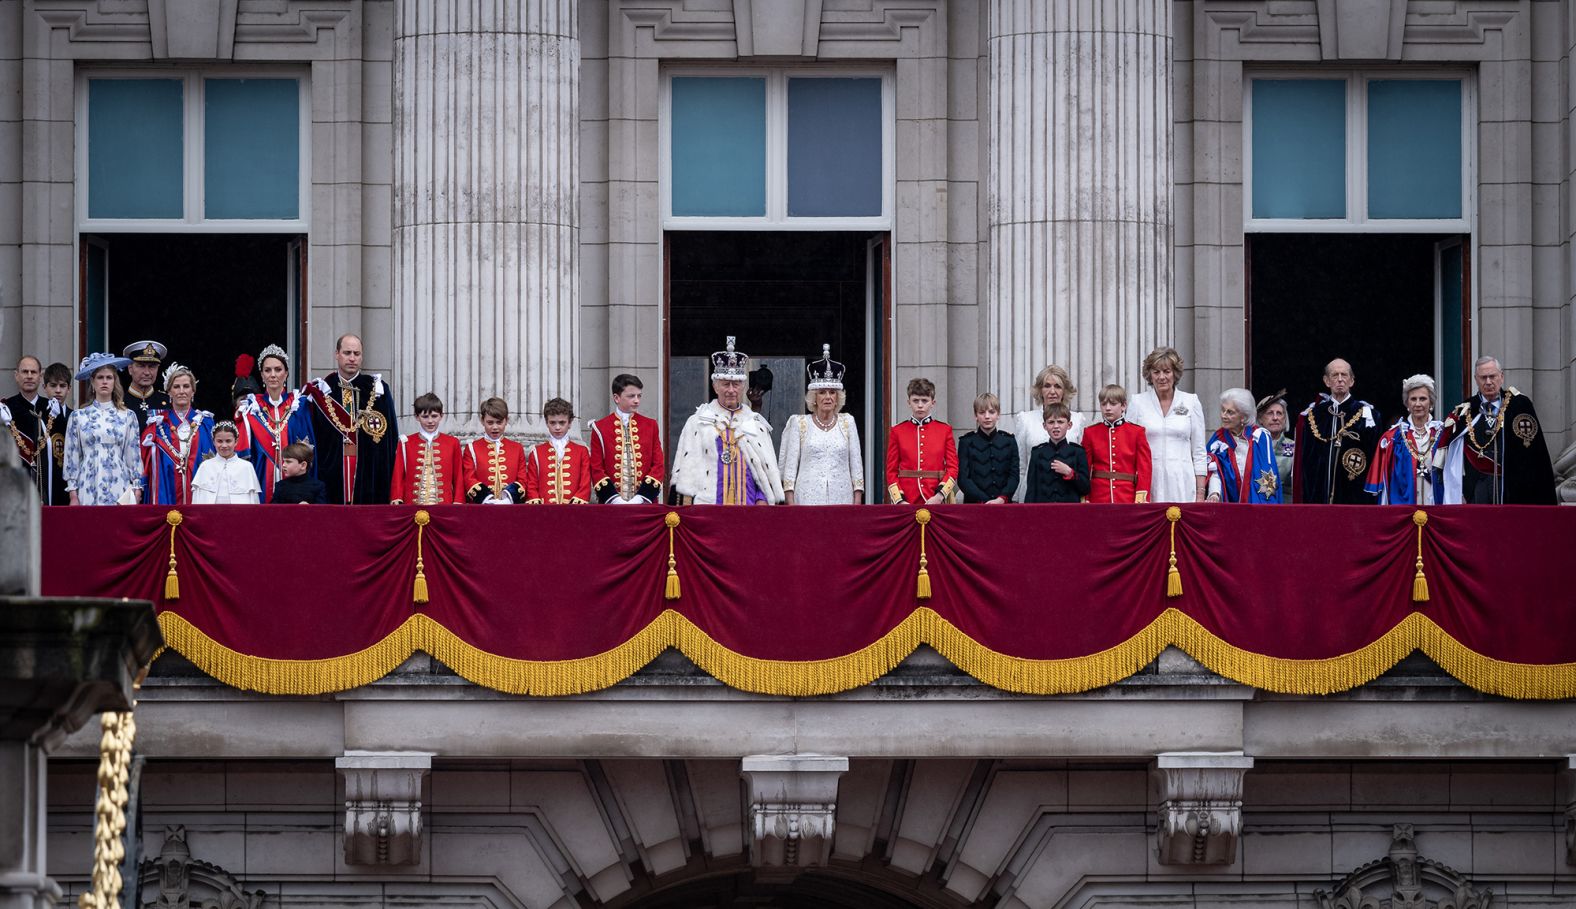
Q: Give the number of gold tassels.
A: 6